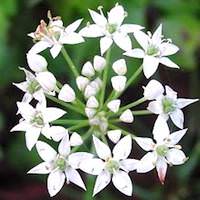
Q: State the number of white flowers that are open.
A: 9